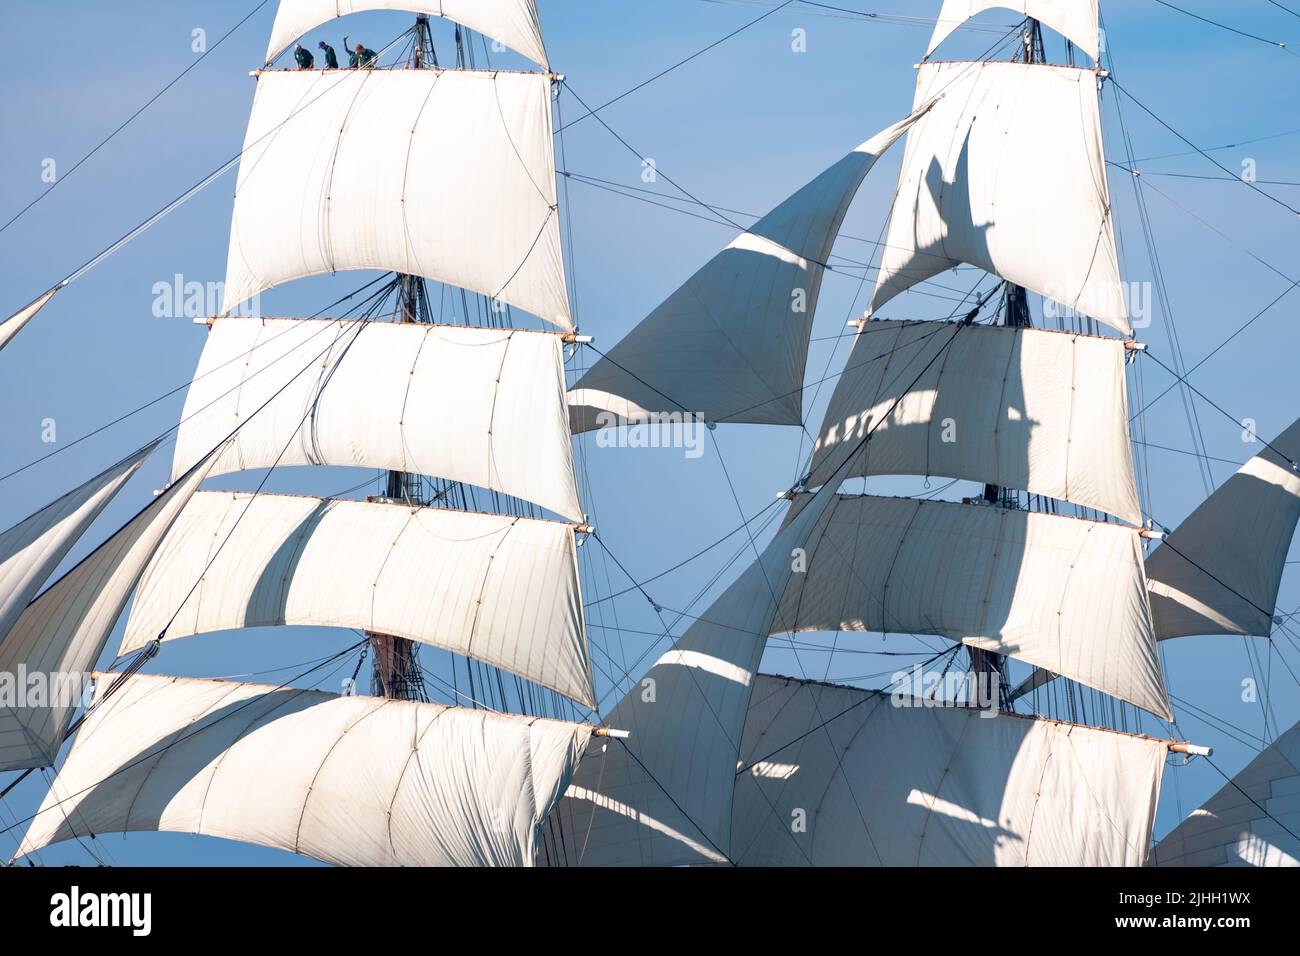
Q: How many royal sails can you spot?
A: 2